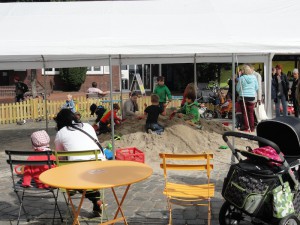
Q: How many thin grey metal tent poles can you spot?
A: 5